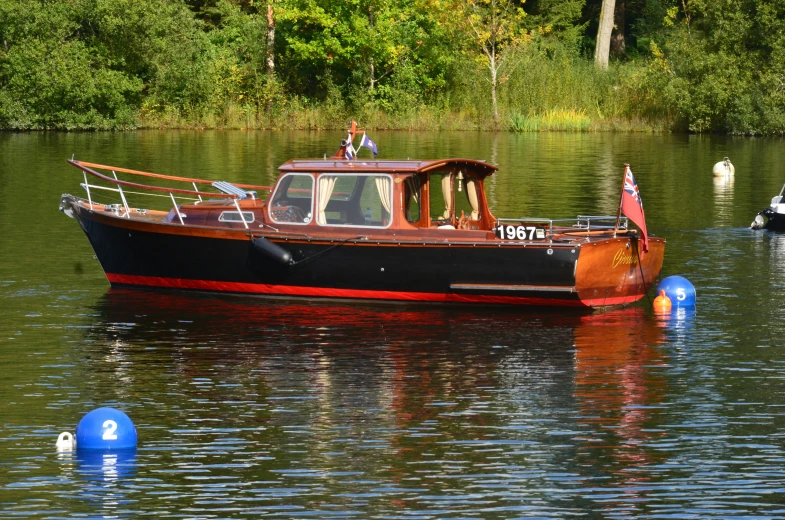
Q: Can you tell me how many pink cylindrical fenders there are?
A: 0